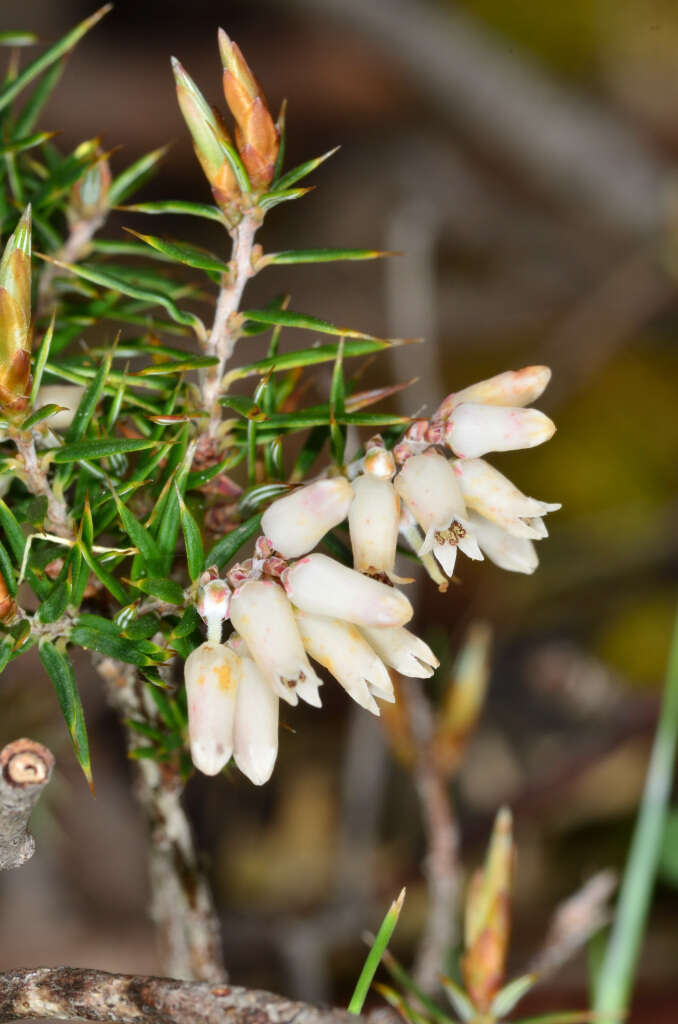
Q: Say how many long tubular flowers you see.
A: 13